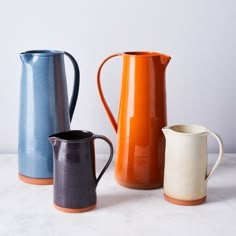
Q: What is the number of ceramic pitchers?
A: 4